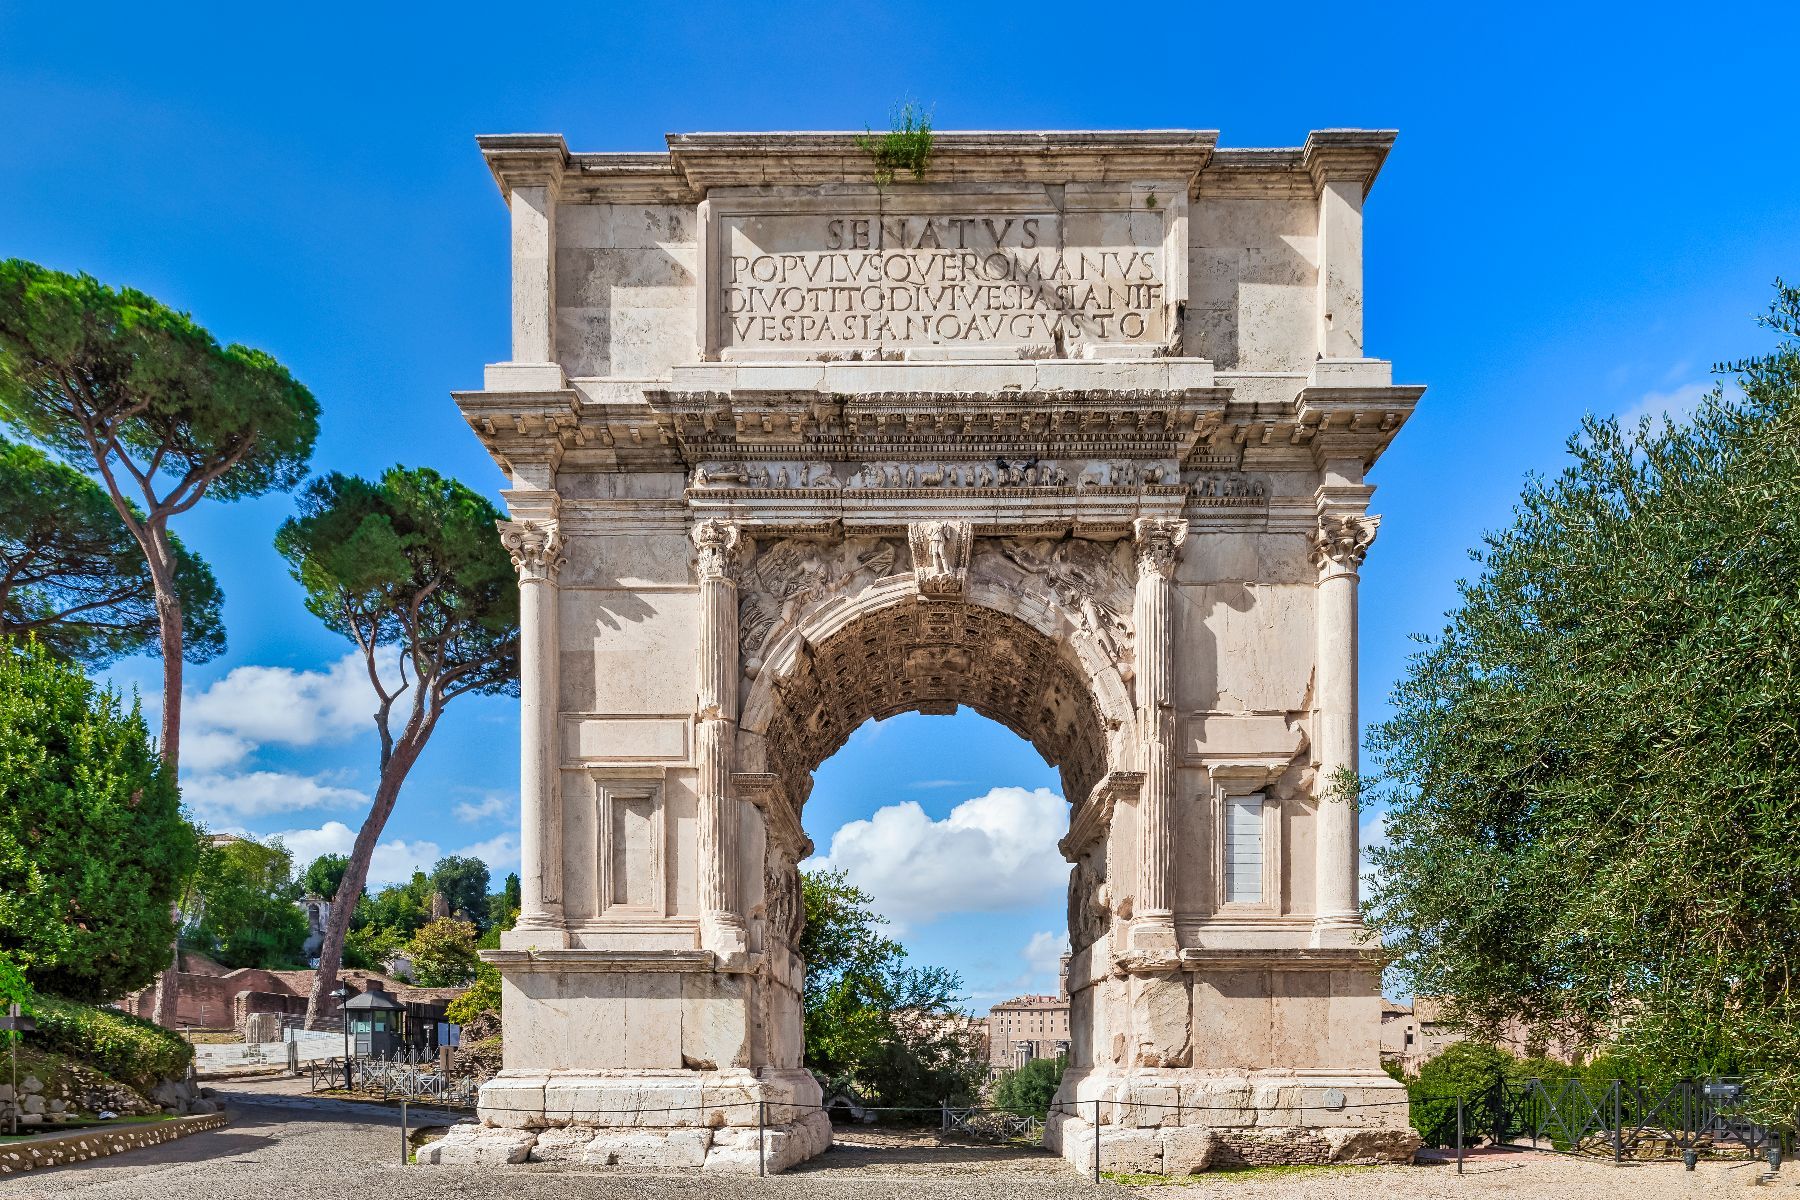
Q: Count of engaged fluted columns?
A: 2